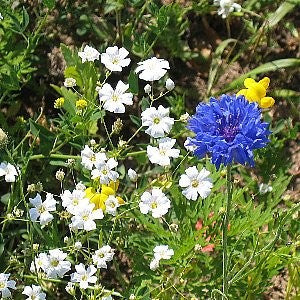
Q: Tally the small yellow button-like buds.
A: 2